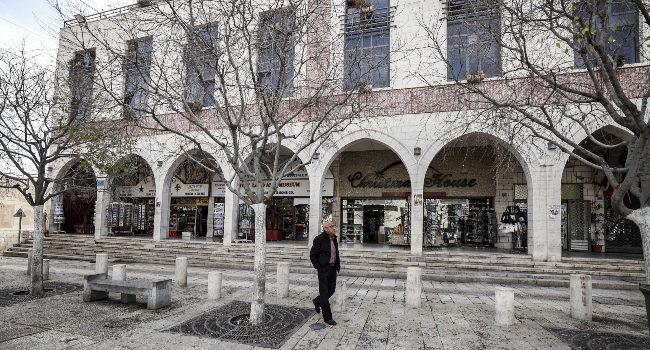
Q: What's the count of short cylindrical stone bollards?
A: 11